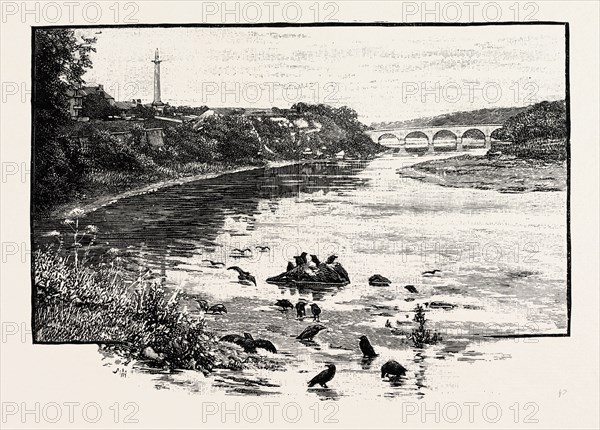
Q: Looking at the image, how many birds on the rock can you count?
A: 5